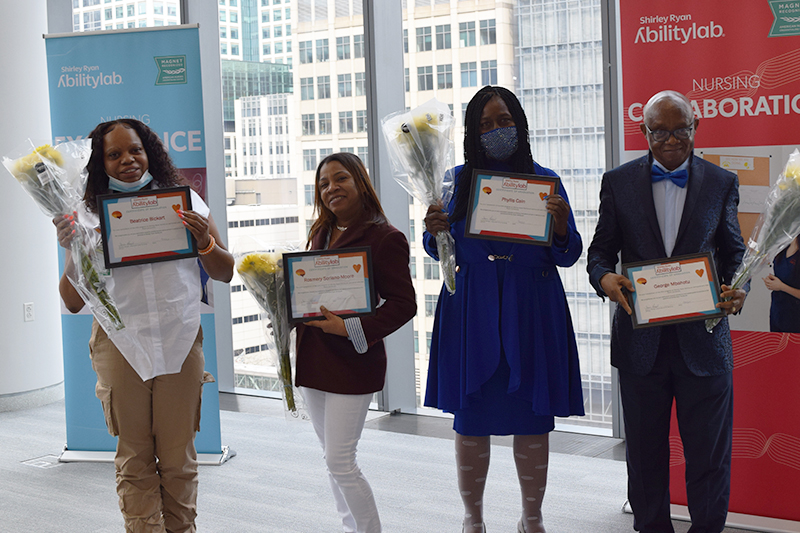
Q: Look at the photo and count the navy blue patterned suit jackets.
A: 1